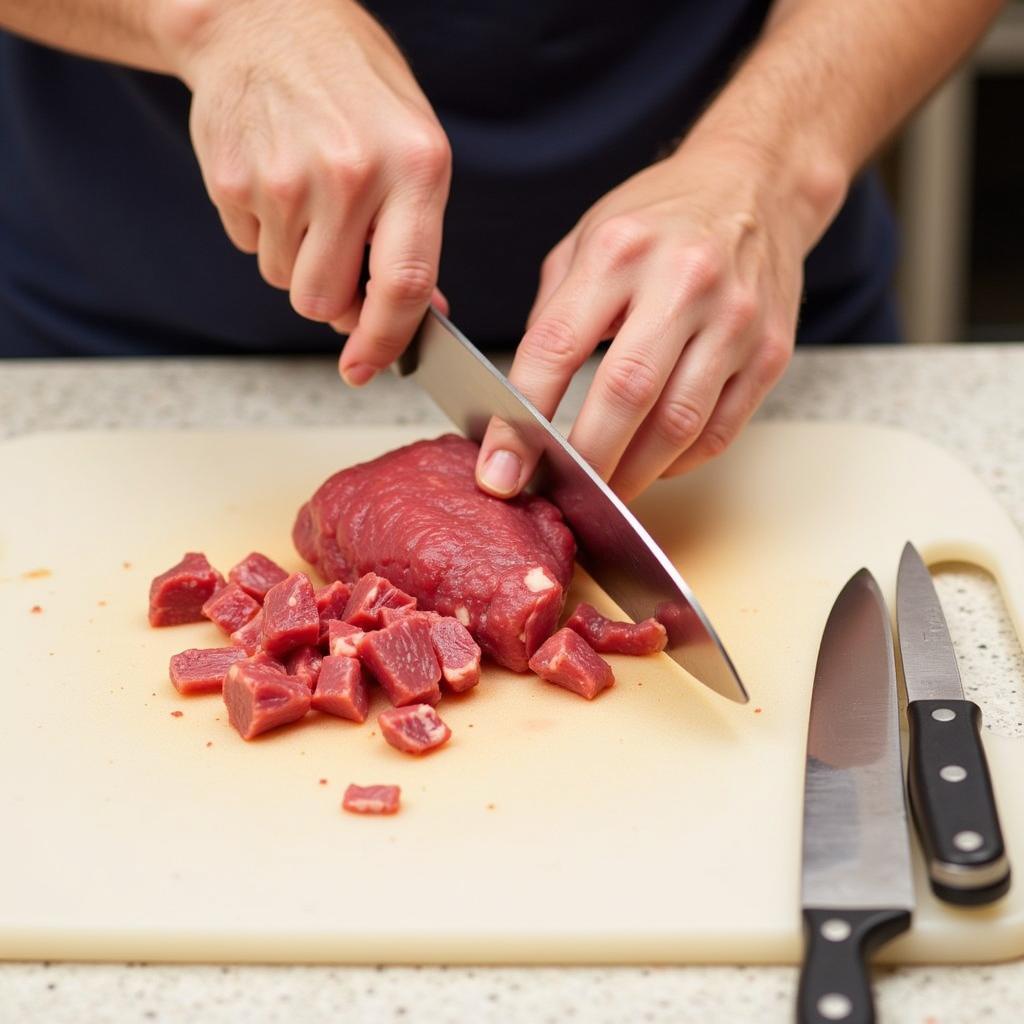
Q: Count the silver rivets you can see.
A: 5